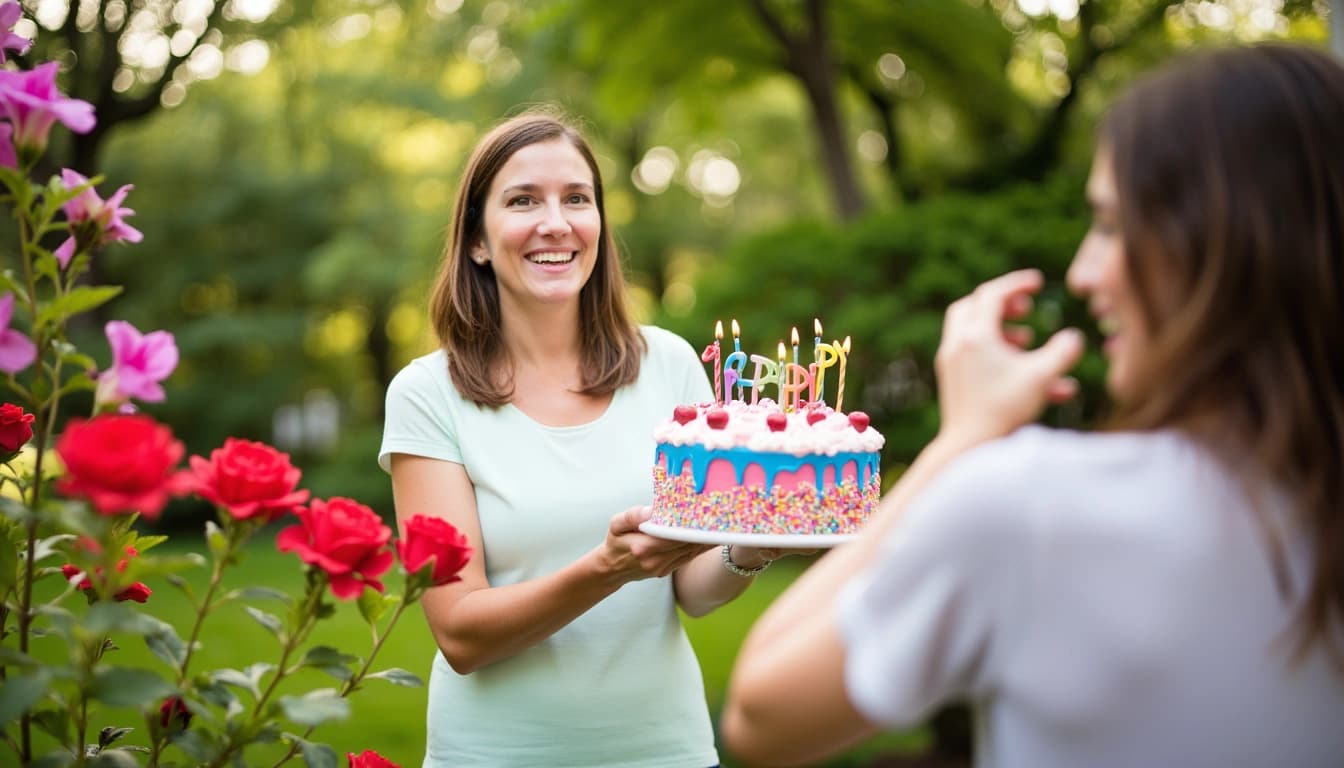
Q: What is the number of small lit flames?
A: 6